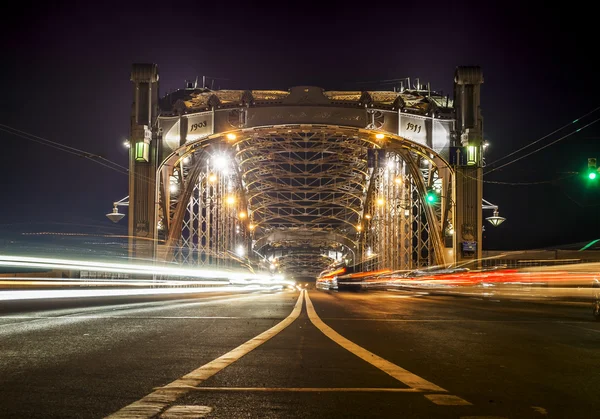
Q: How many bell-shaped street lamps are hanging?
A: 2